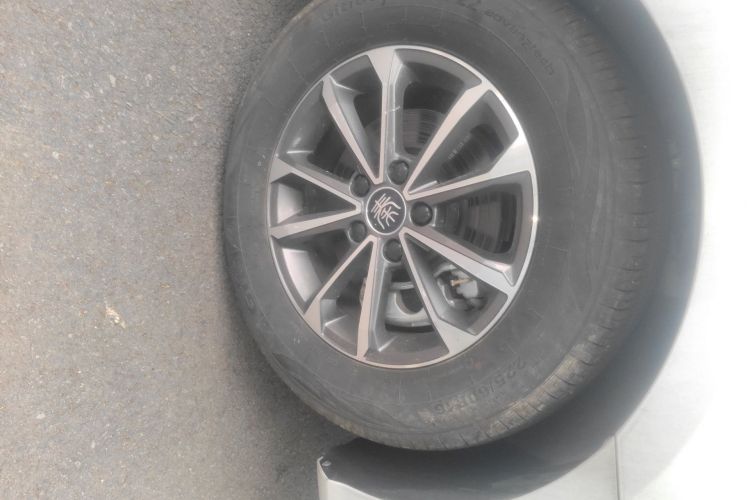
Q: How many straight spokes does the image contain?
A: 10